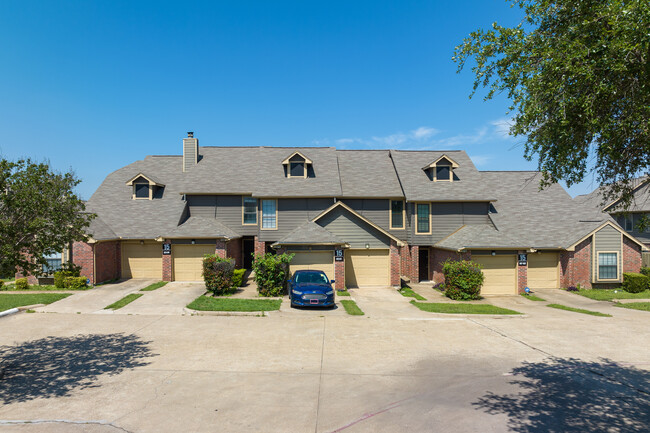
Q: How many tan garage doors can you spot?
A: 6